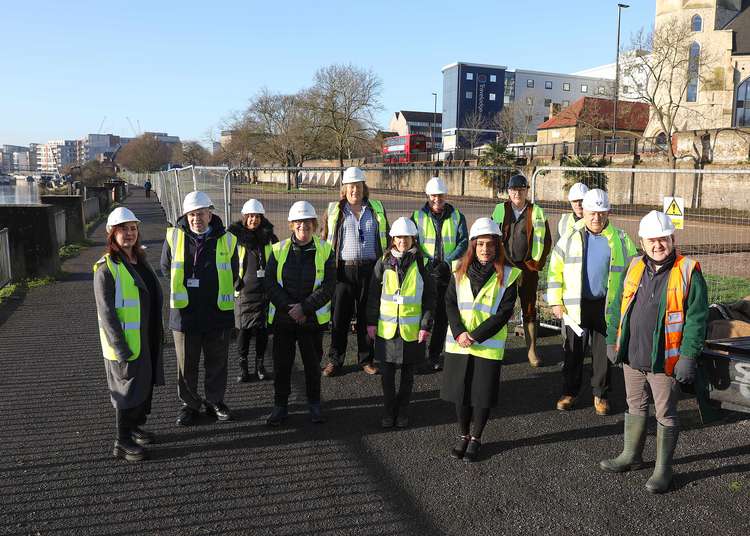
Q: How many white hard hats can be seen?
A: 11